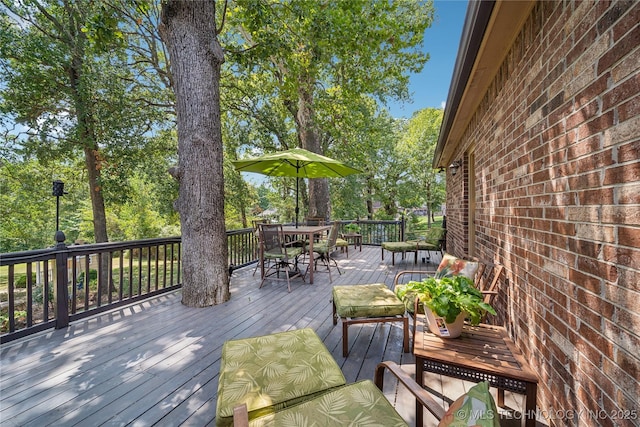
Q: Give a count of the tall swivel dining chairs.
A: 4